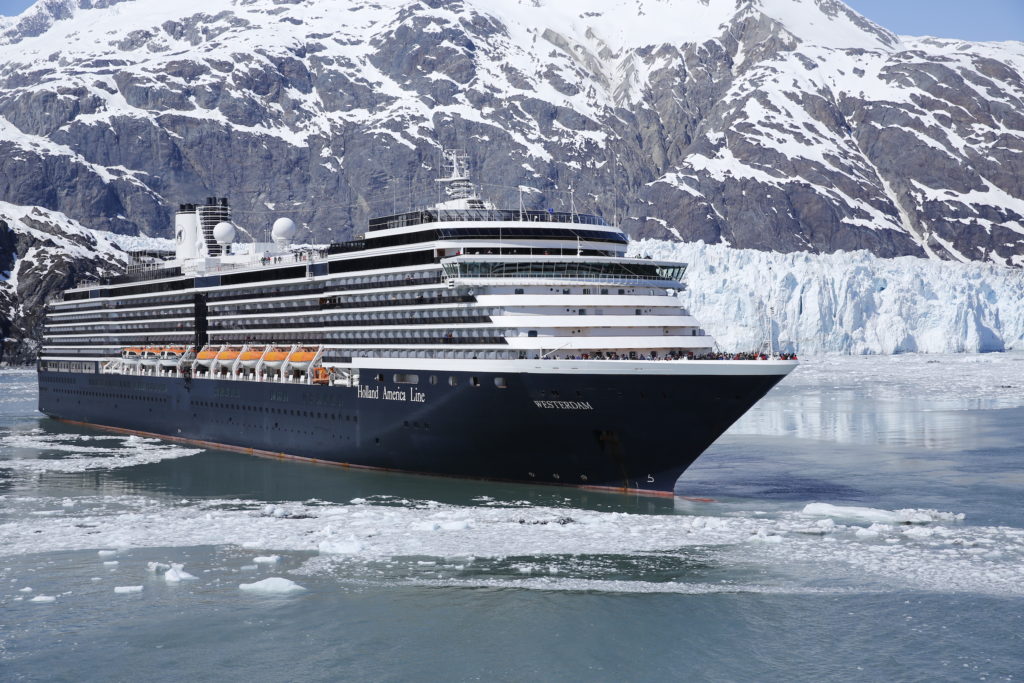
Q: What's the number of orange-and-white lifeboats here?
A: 8